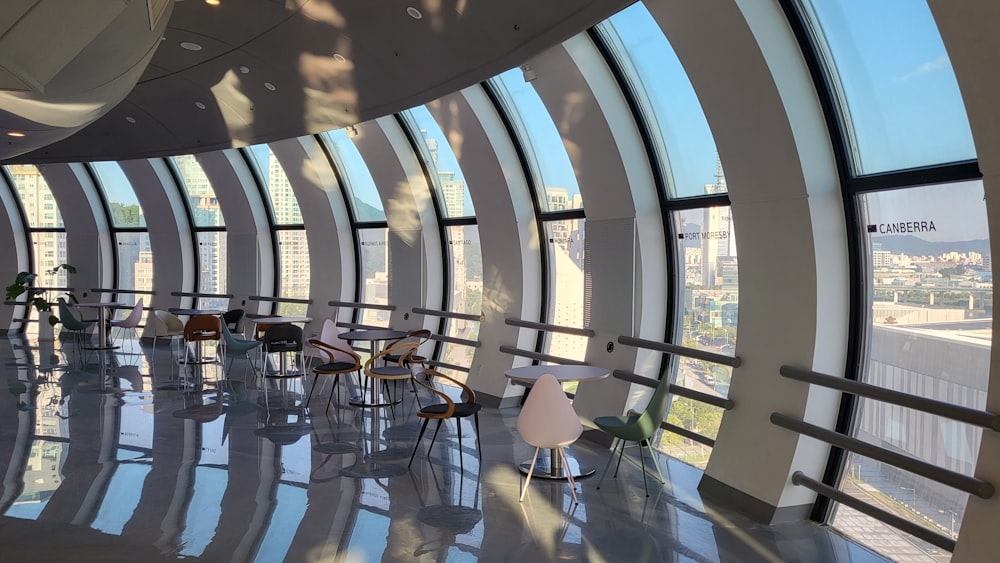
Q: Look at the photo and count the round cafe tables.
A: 5